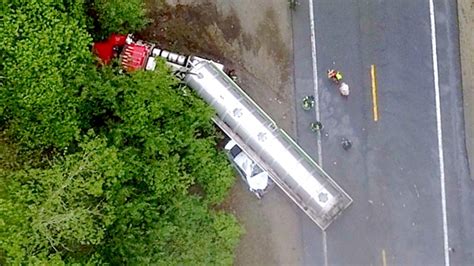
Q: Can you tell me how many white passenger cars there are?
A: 1